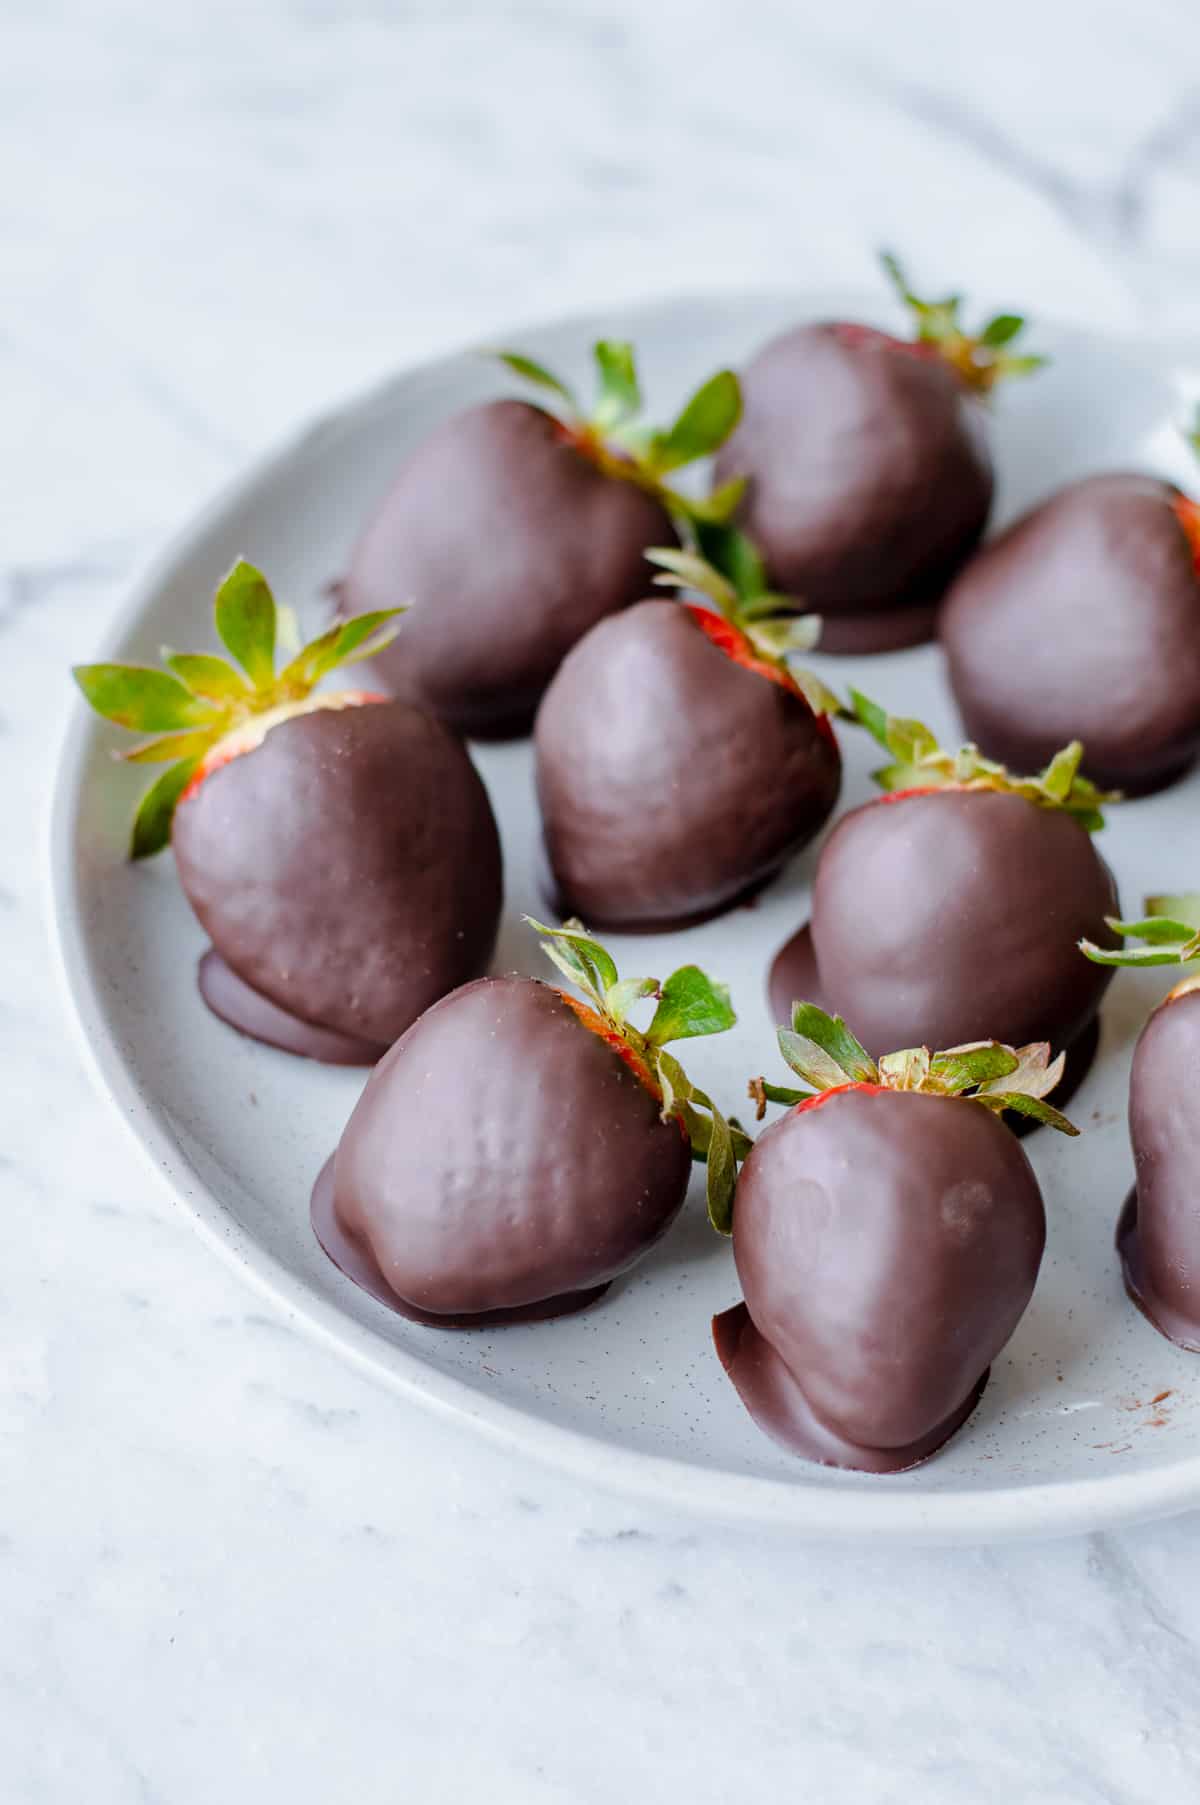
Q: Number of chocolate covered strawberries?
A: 9